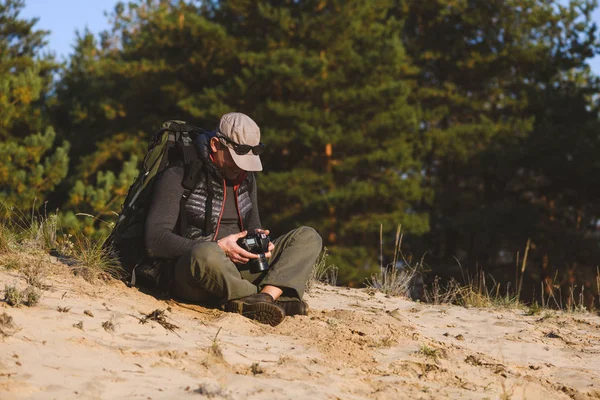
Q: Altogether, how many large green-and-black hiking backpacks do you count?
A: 1